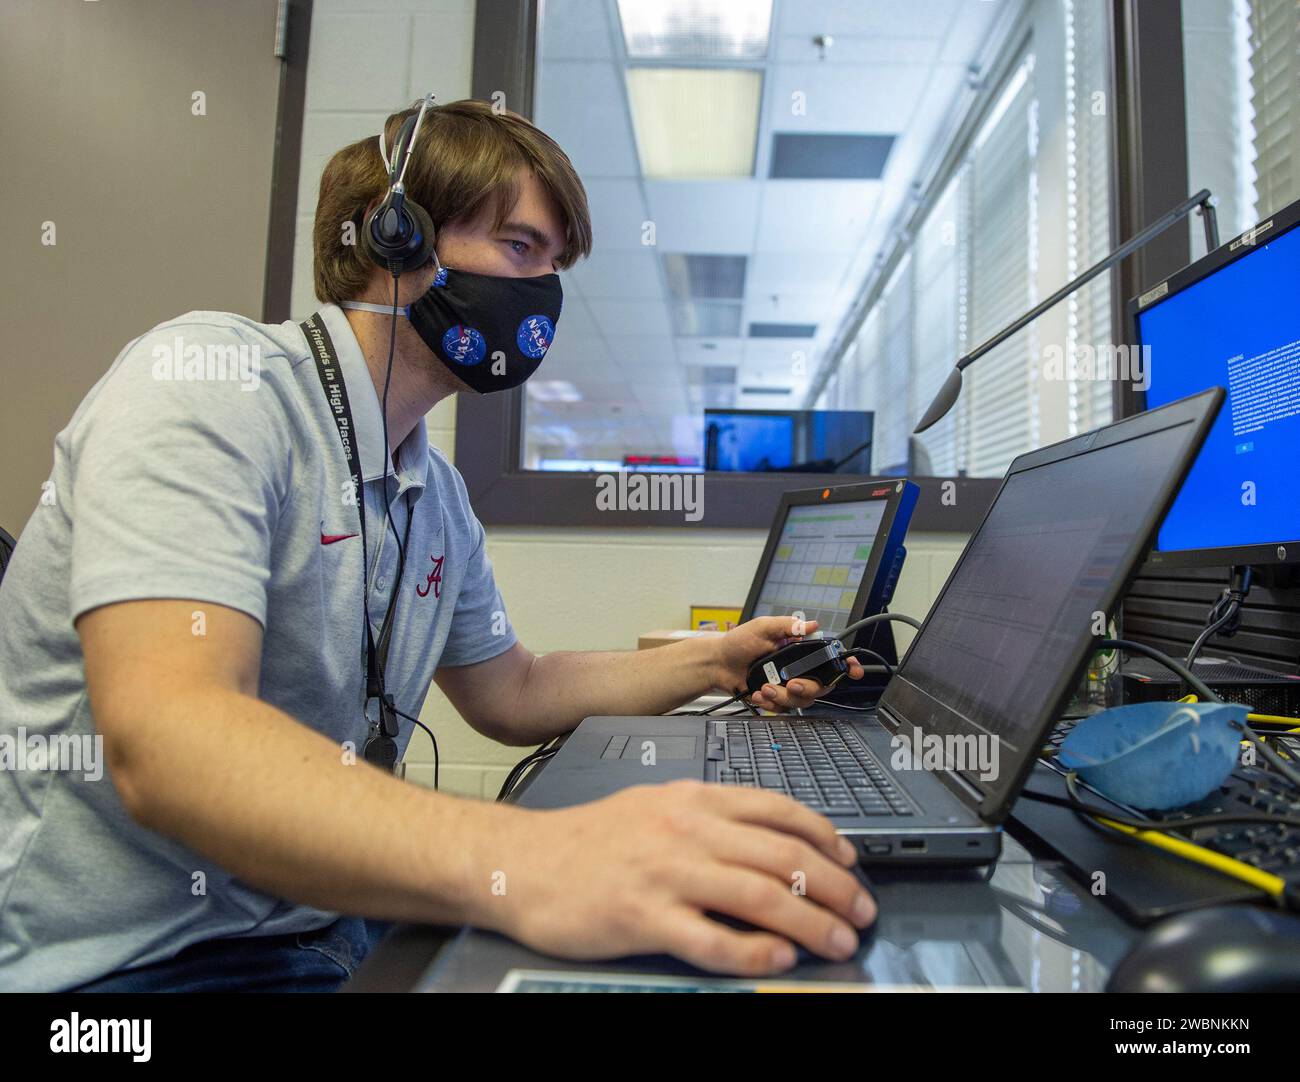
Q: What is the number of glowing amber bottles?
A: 0